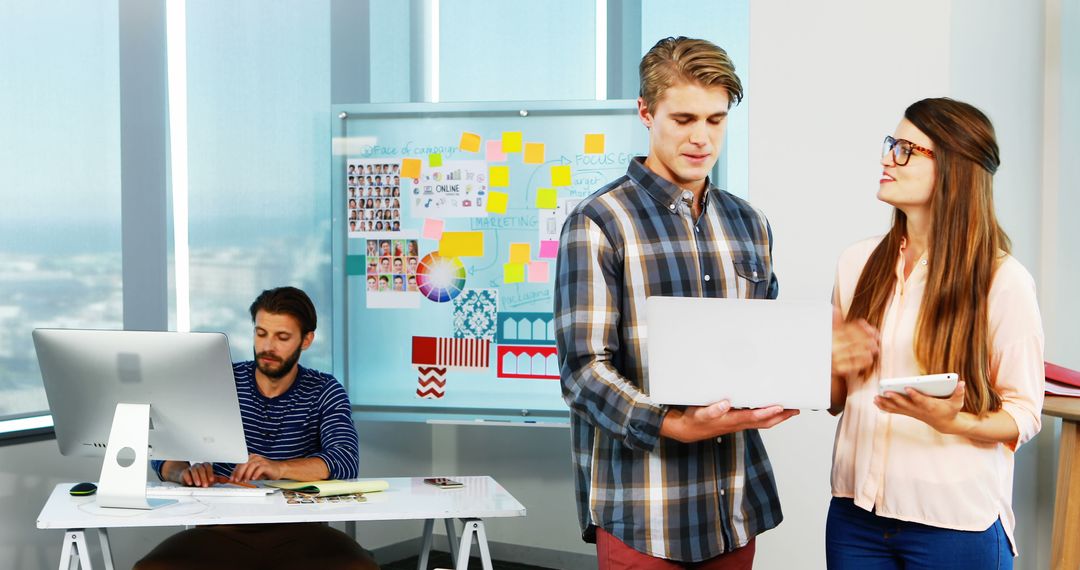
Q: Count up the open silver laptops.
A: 1